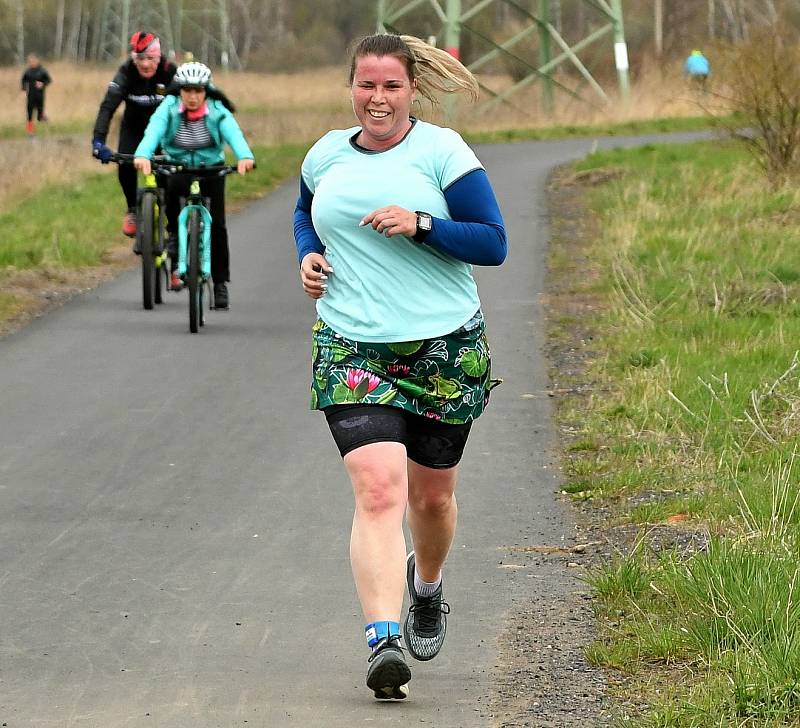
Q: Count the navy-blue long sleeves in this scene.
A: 2